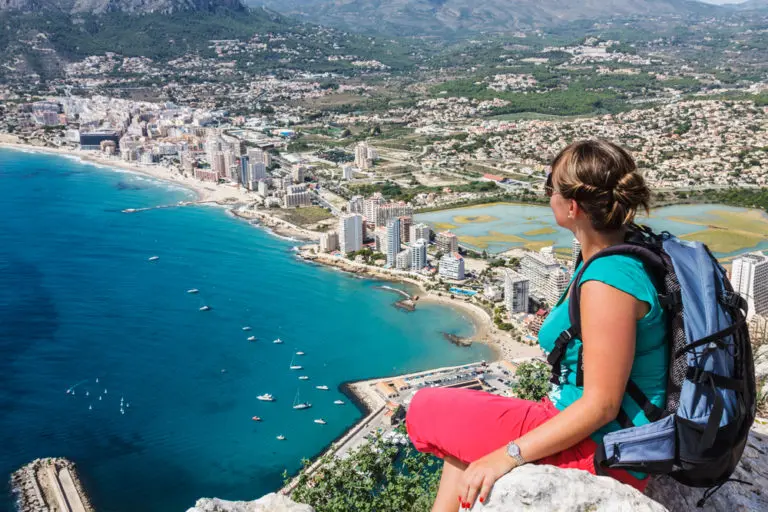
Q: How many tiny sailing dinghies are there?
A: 11